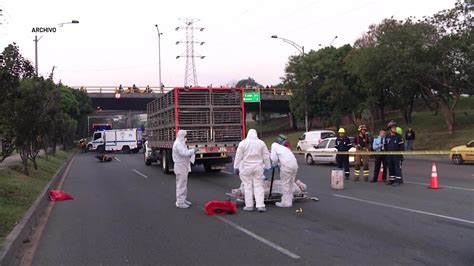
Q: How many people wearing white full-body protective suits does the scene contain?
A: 3